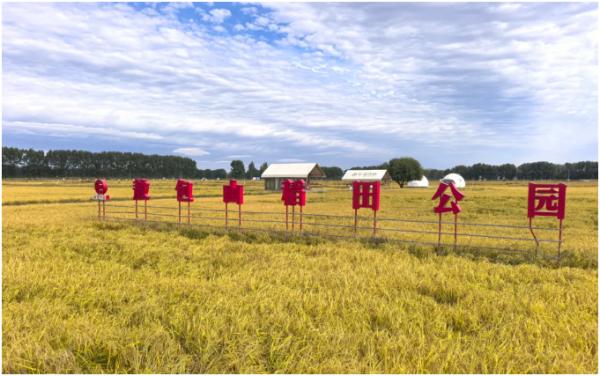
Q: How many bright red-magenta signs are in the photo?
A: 8